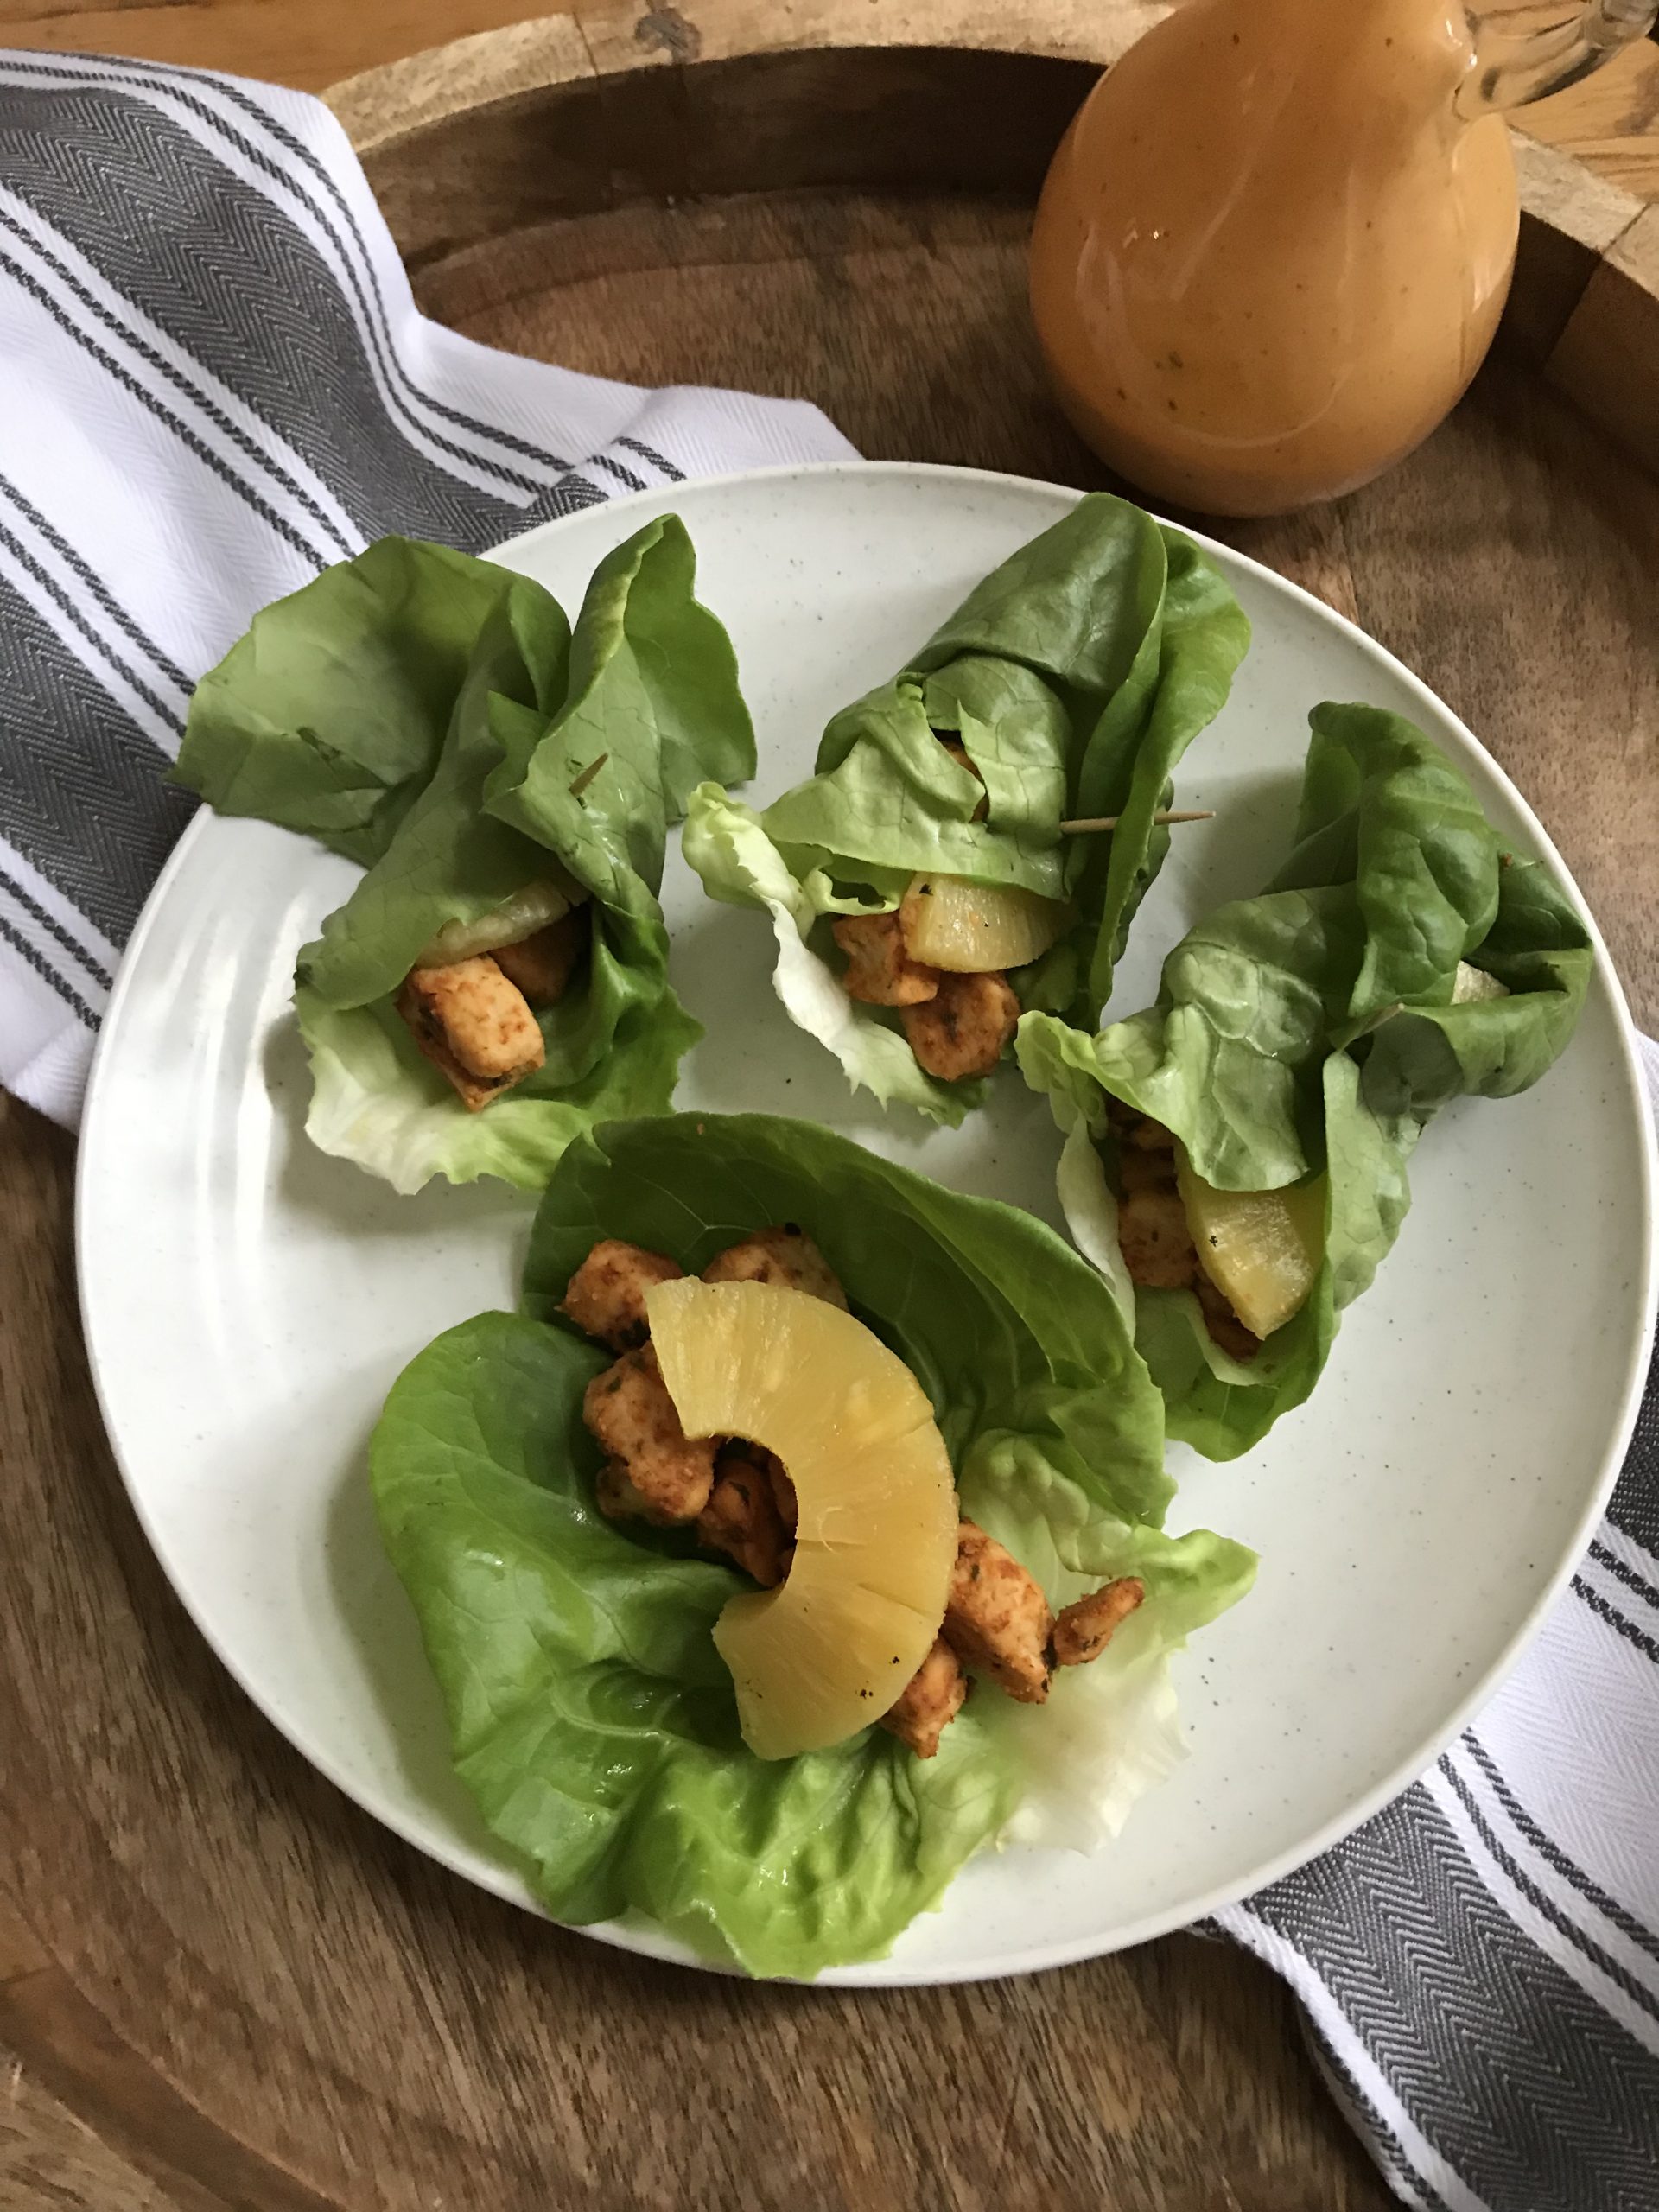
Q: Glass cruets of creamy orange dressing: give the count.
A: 1